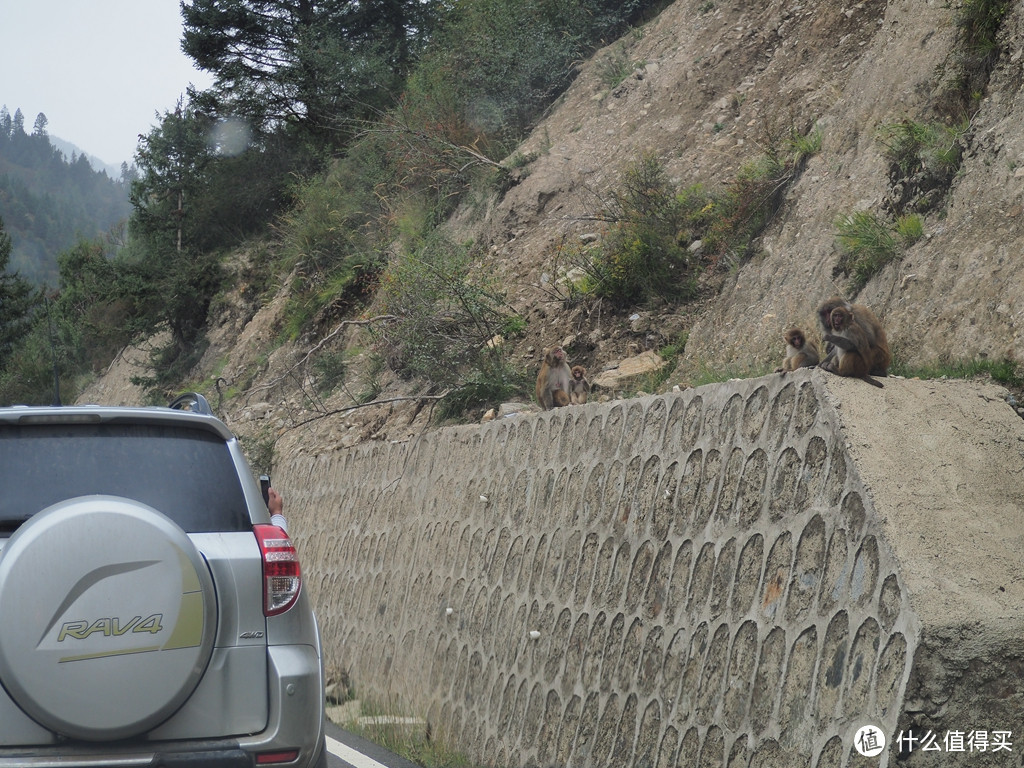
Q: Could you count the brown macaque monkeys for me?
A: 5